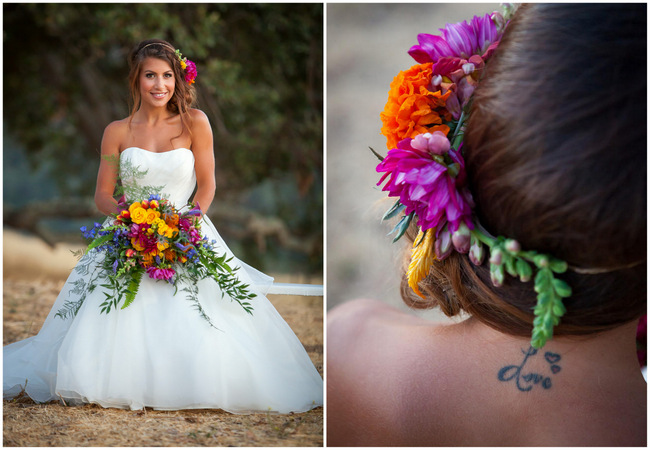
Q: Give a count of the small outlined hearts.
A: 2